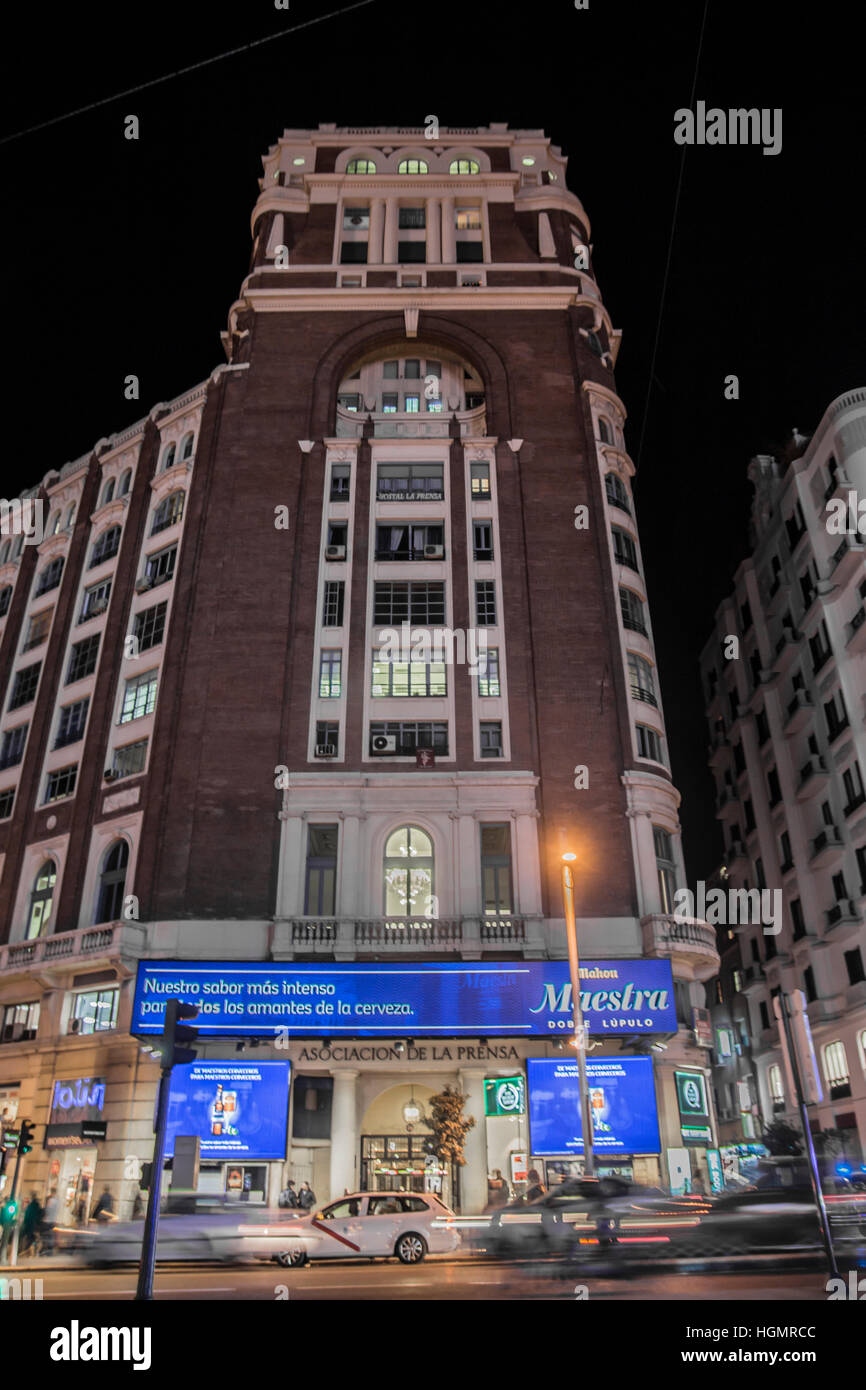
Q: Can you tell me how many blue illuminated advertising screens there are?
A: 3